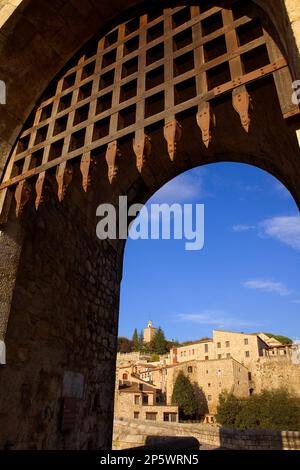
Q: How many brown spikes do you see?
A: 9